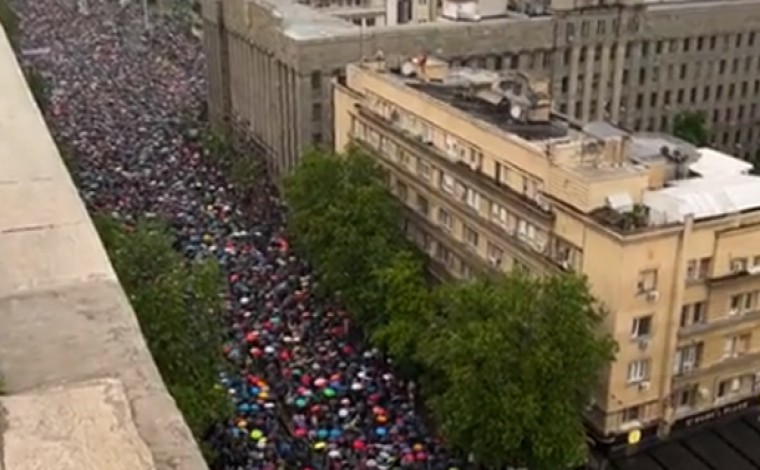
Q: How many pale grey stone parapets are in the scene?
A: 1